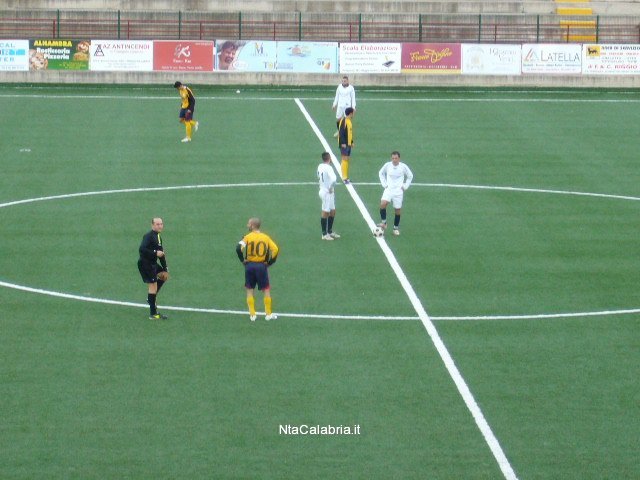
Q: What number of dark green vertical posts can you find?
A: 10